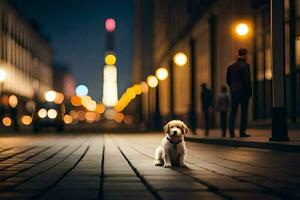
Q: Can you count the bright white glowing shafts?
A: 1